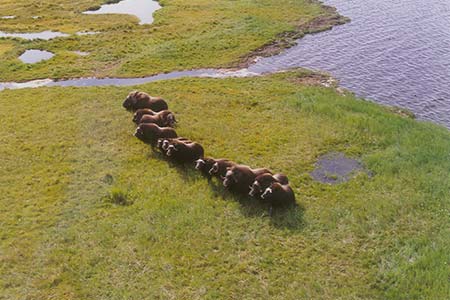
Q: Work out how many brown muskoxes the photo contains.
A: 12